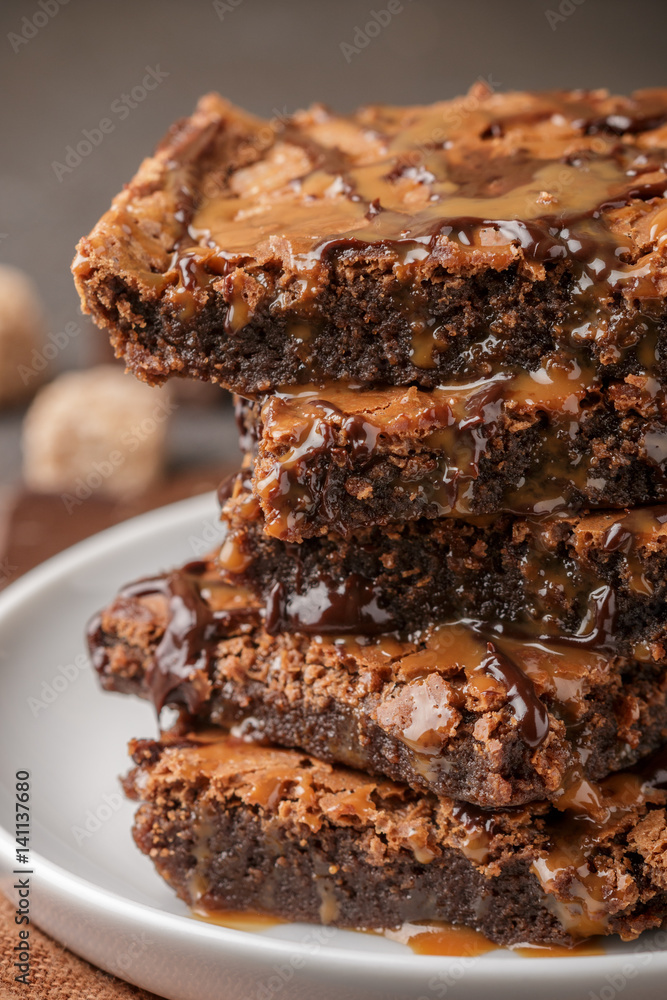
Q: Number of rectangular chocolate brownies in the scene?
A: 5